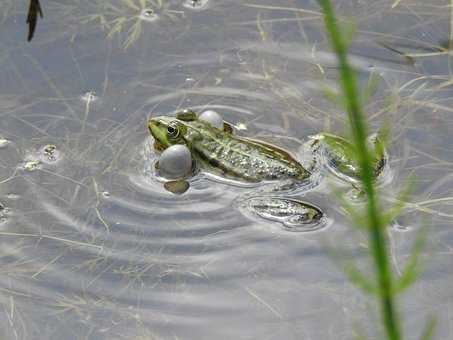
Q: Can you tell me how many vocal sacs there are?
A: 2